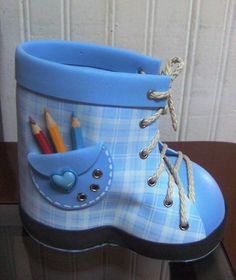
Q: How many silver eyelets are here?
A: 9